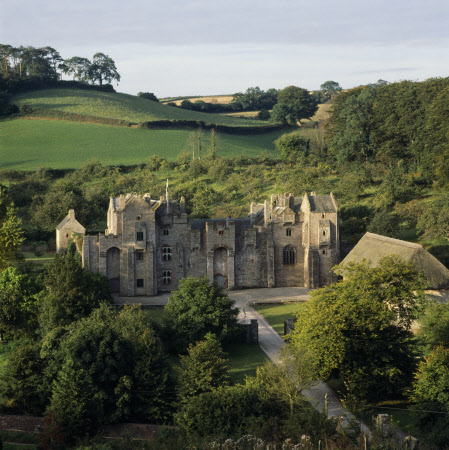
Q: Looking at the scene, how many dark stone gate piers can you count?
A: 2